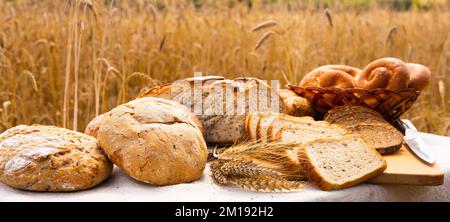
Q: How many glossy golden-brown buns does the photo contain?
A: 3